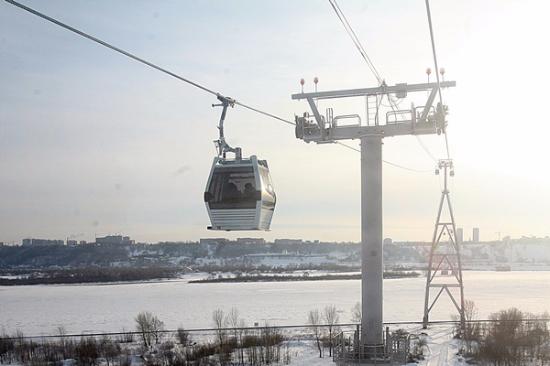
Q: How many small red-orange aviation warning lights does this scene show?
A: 4